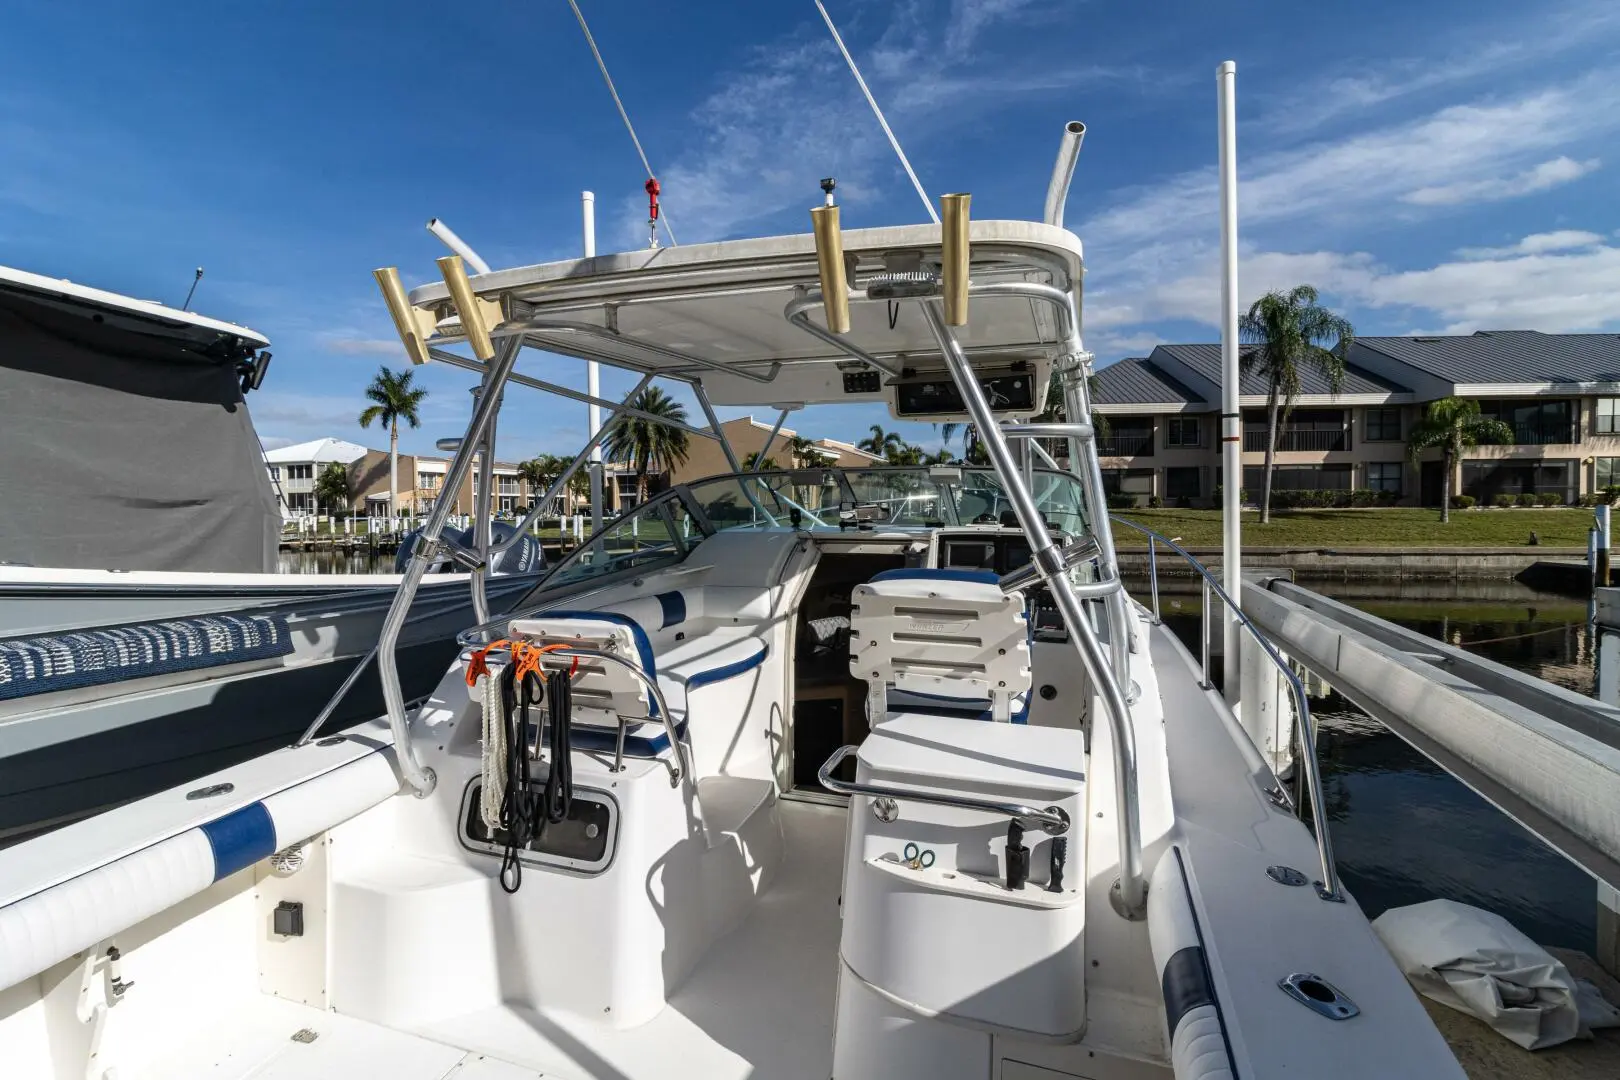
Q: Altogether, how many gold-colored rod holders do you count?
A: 4